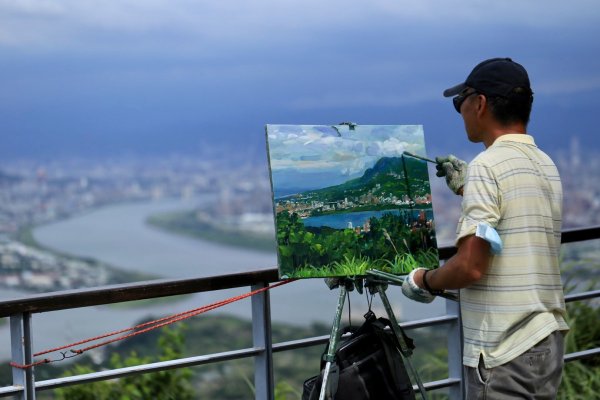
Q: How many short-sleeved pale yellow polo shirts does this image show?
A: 1